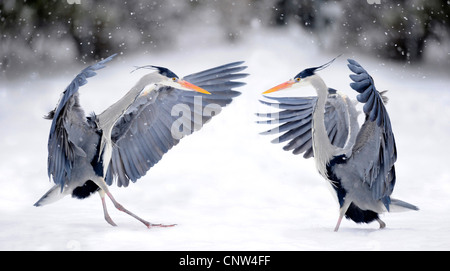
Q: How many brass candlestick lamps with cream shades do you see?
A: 0